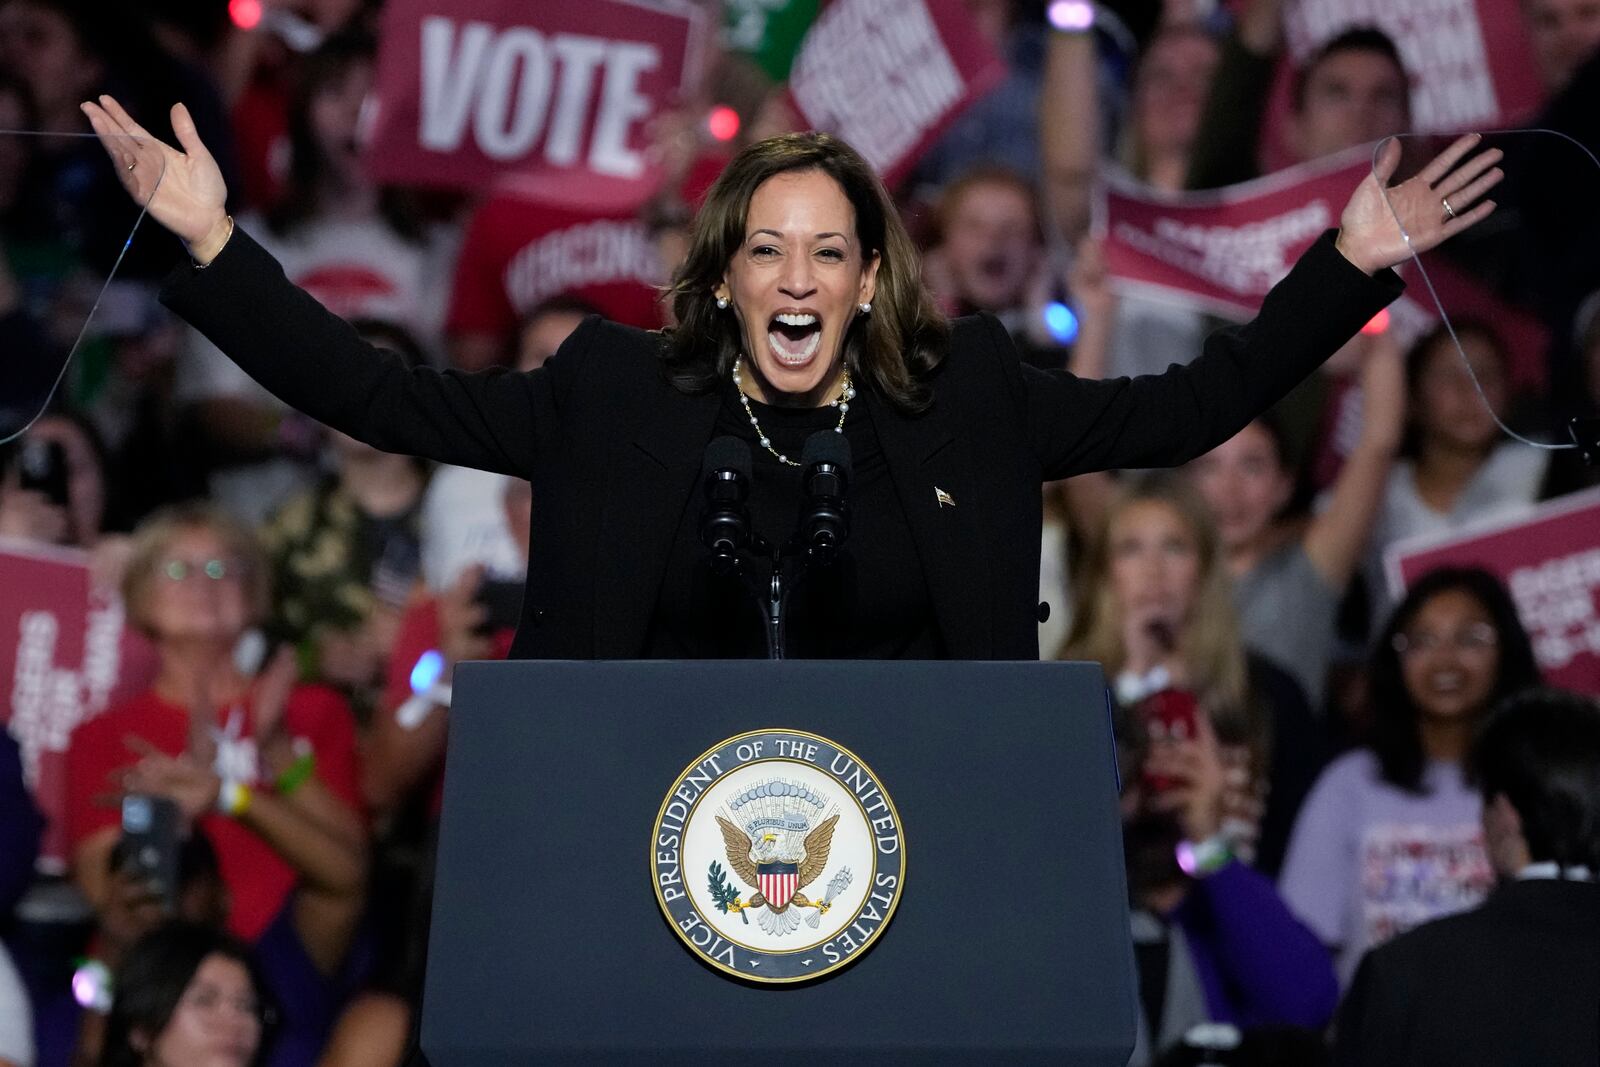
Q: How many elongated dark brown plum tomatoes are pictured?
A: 0